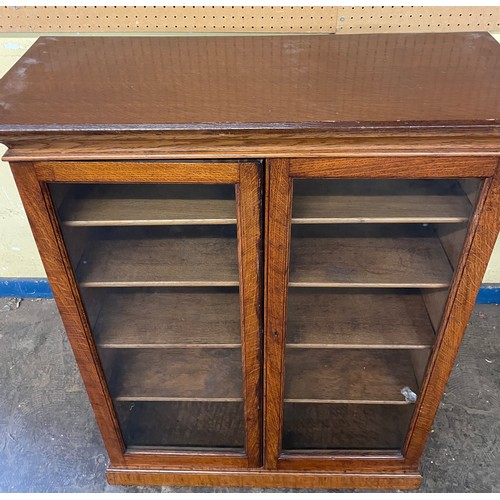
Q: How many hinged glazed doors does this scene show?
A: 2